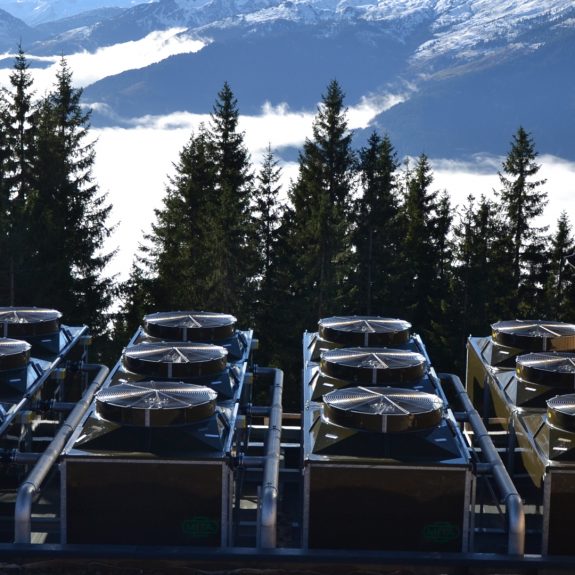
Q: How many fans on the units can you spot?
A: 11